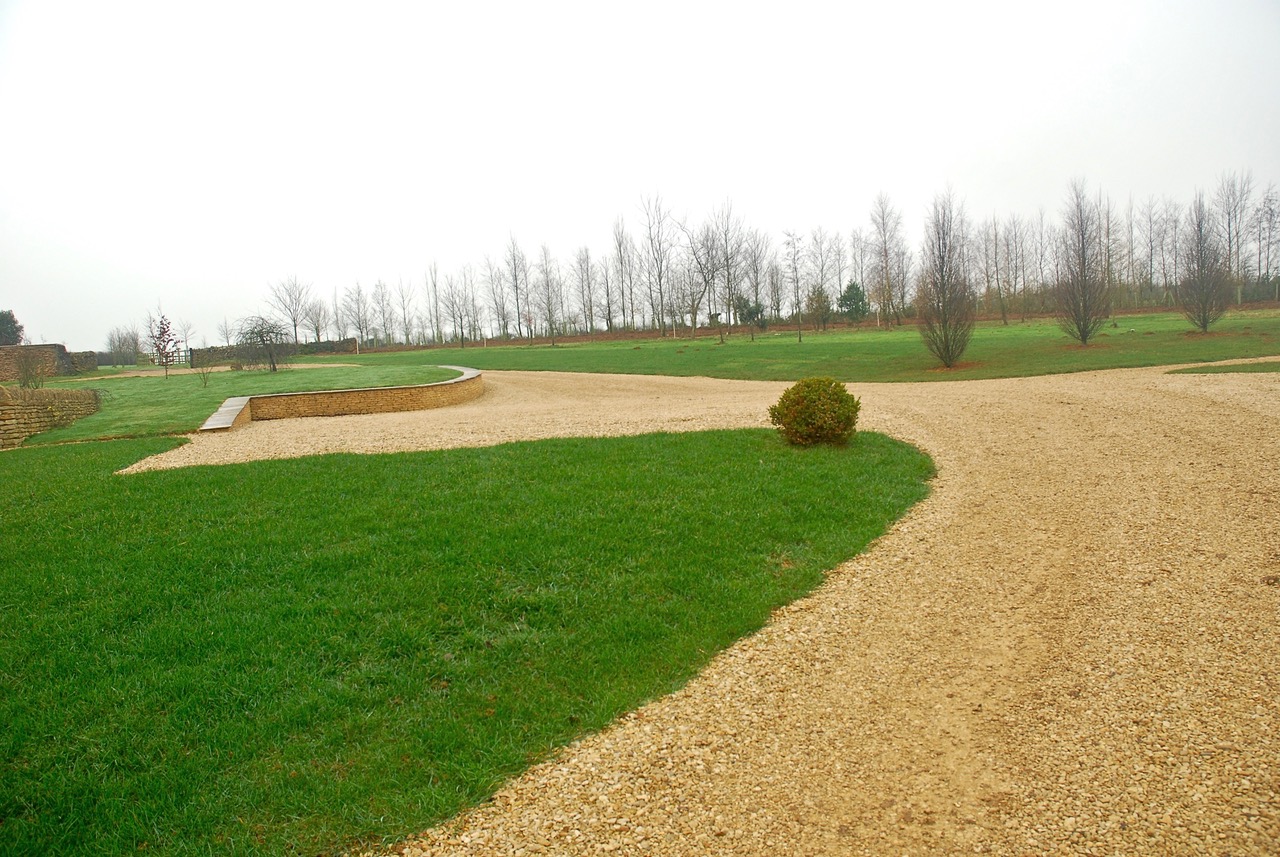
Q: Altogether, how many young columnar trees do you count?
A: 3